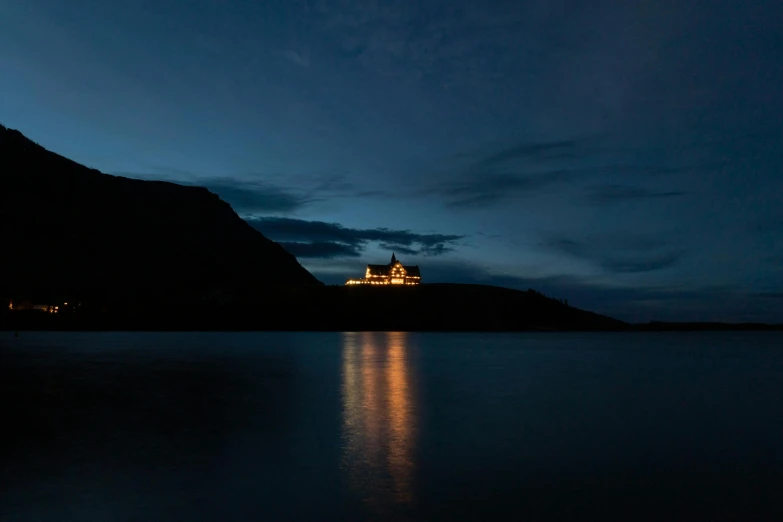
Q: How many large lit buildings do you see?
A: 1